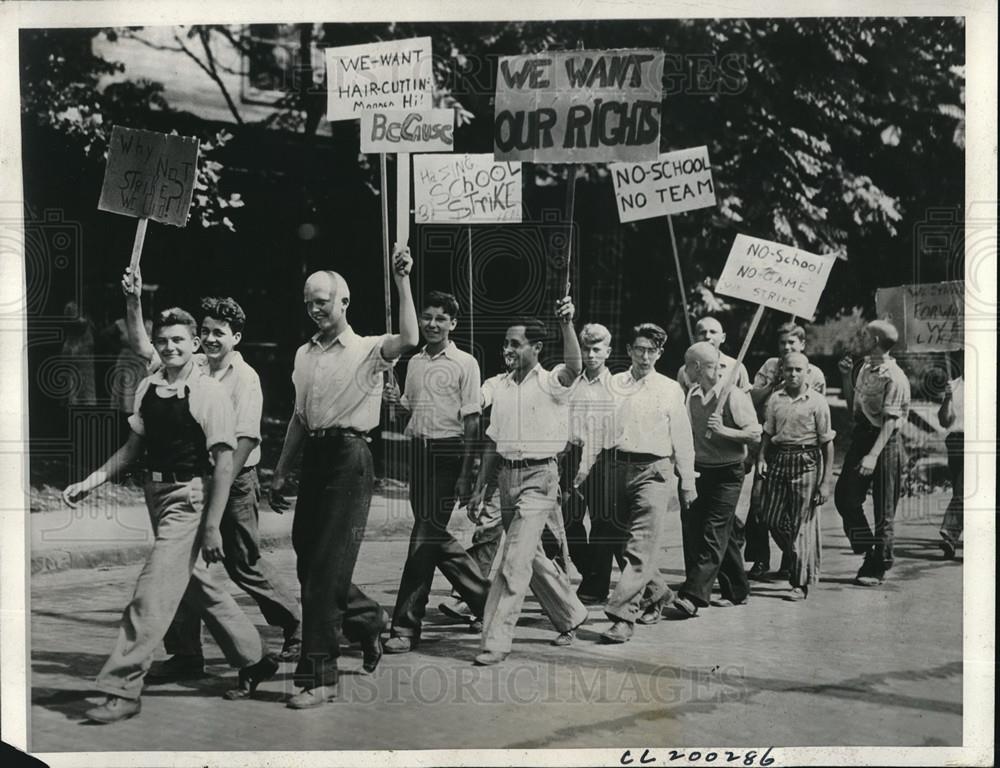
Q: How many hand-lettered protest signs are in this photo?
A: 8